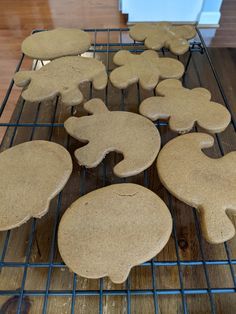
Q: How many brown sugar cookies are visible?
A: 9